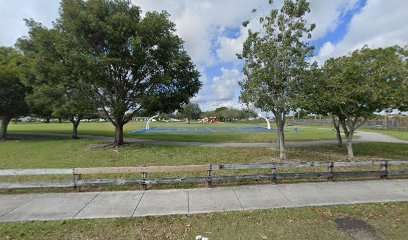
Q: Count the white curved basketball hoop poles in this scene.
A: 2